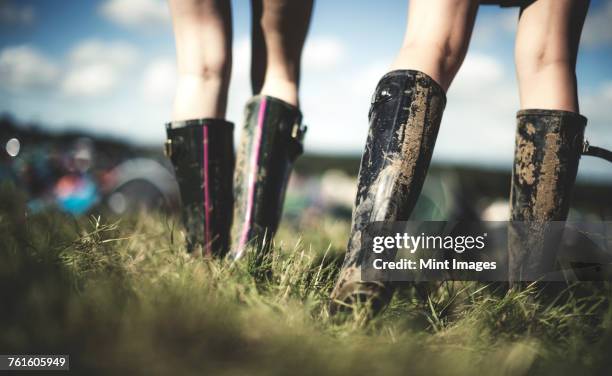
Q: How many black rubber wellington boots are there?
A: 4